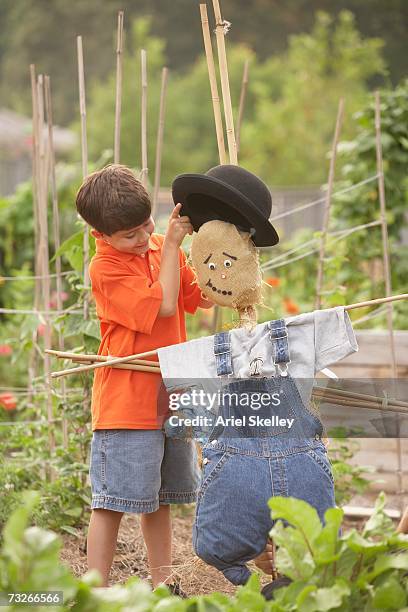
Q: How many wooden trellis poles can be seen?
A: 12